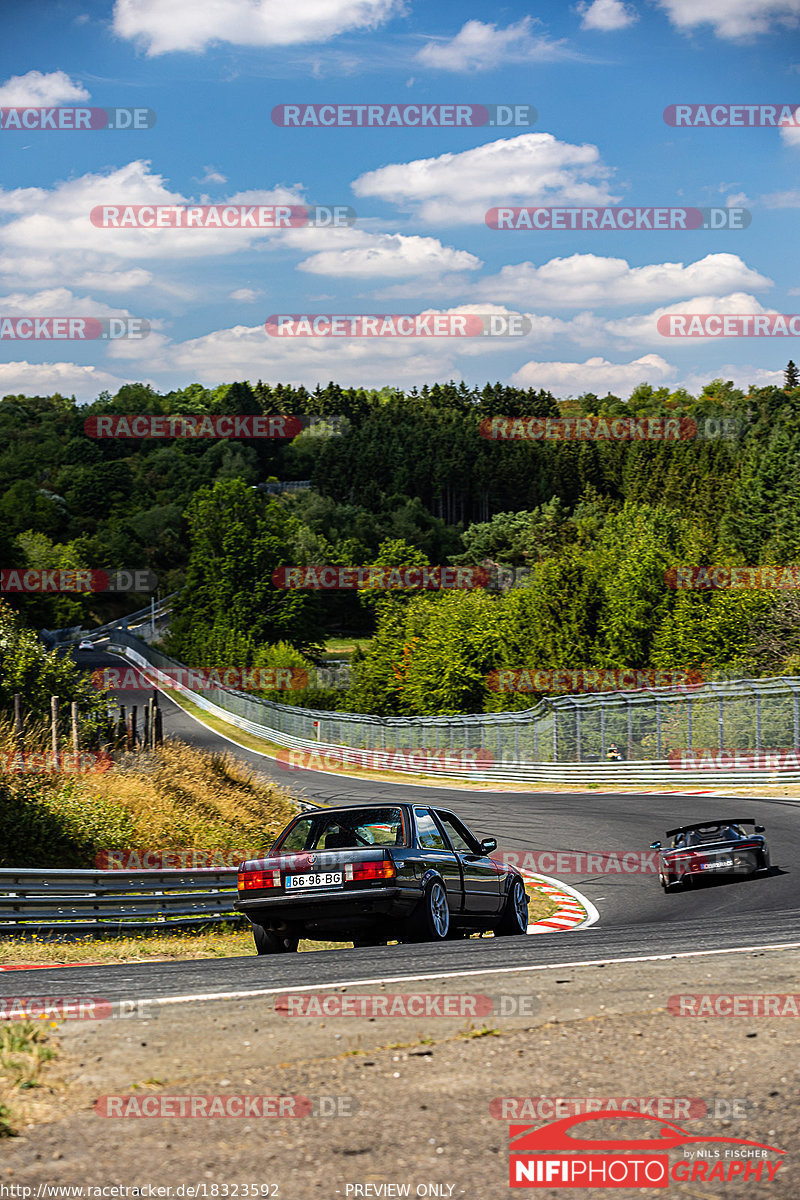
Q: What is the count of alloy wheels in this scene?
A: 2